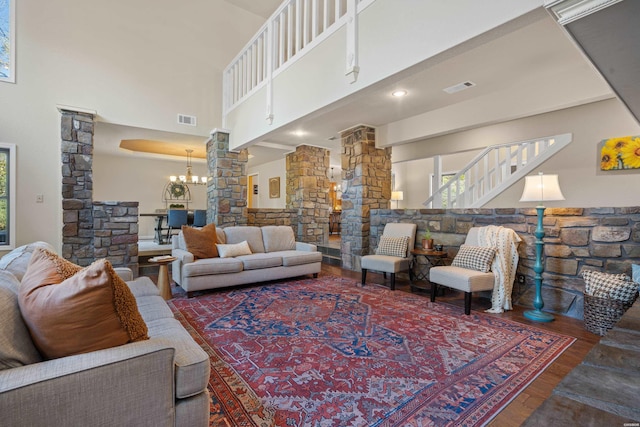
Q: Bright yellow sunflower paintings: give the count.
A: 1